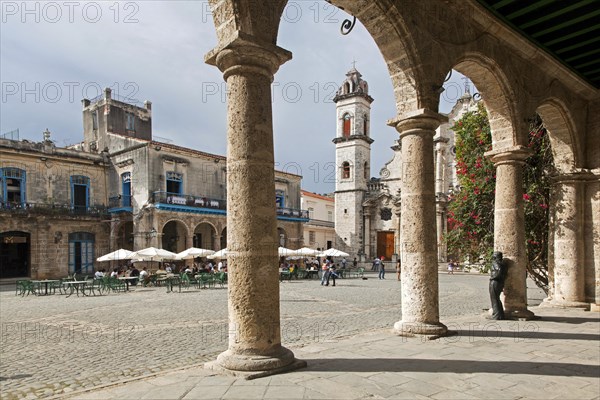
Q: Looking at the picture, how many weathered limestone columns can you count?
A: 4